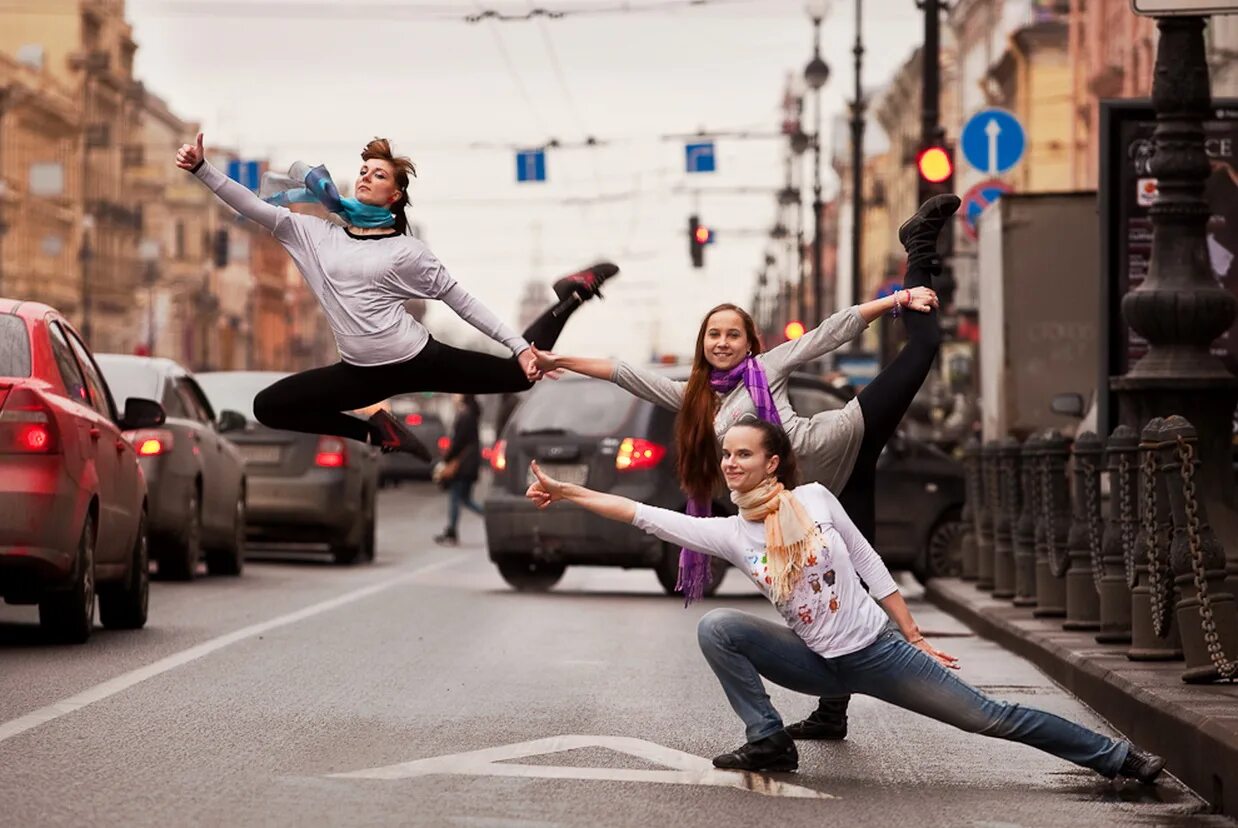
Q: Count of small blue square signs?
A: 3